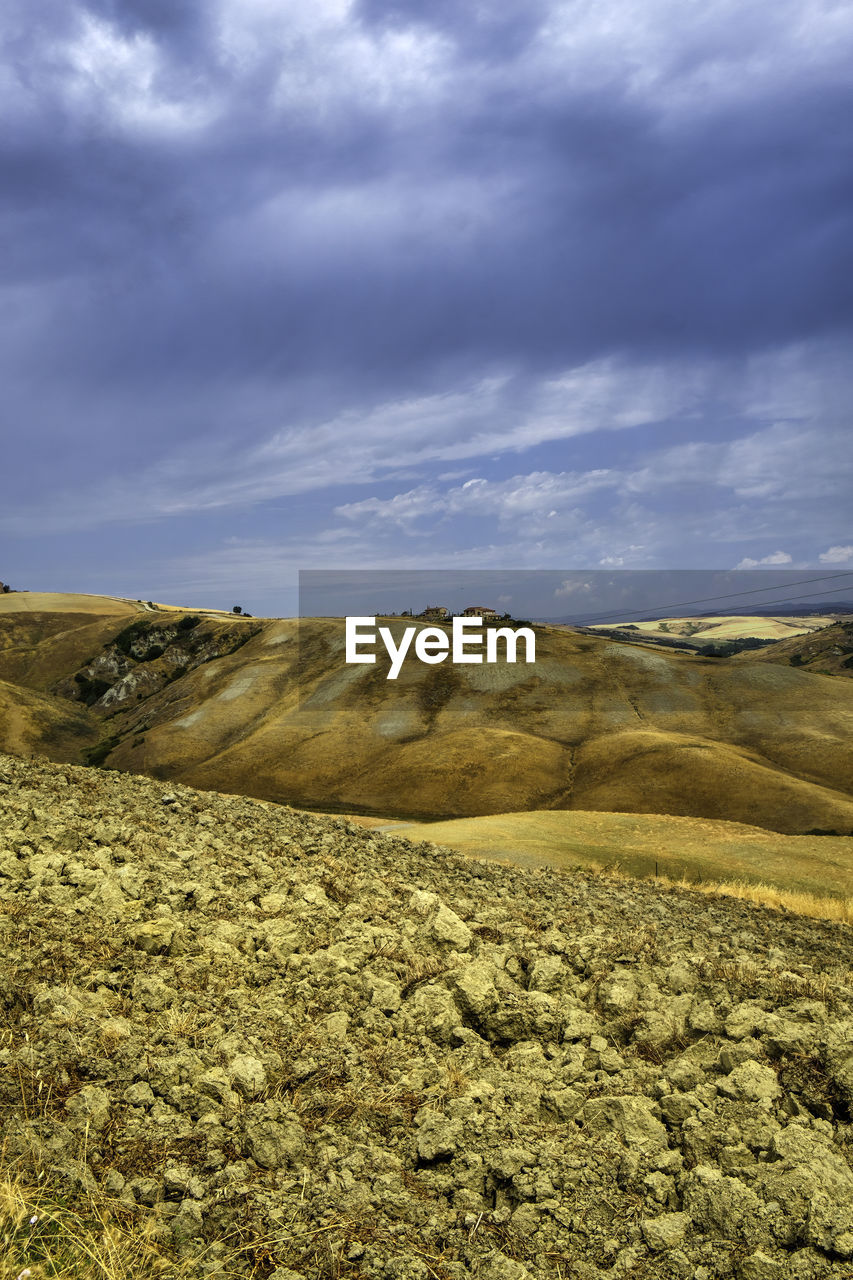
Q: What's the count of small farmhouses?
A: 2